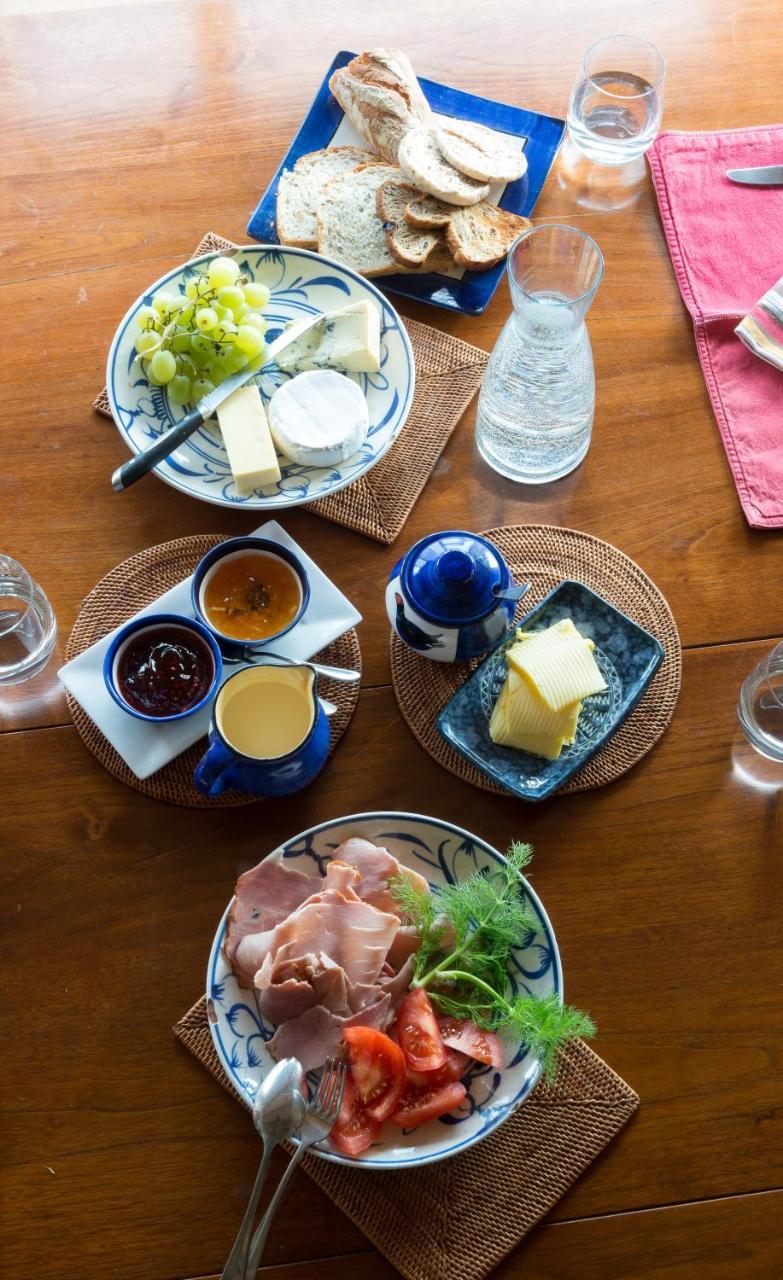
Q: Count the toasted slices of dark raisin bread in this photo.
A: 3